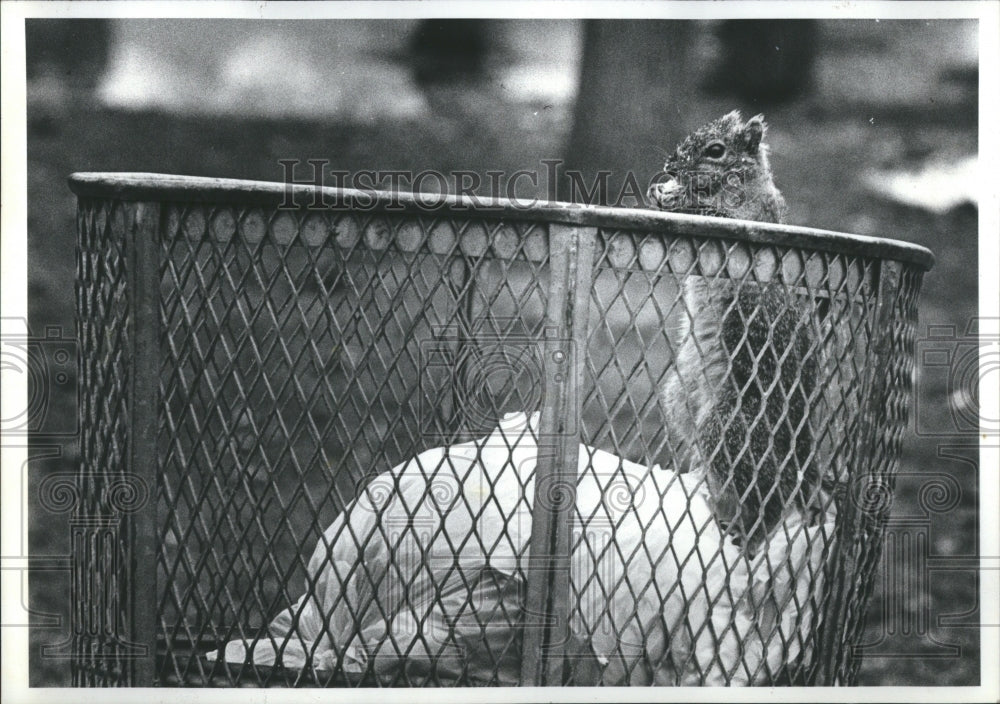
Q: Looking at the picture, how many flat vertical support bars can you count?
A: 3